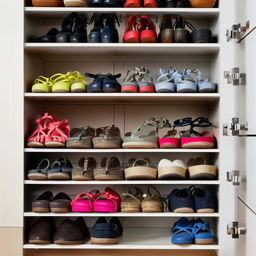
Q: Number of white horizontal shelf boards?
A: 7